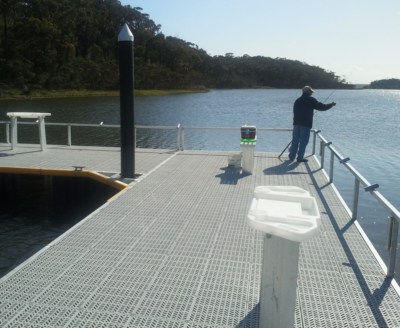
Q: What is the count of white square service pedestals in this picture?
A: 2